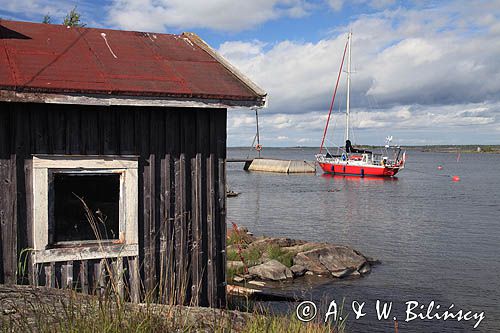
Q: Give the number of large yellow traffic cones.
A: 0